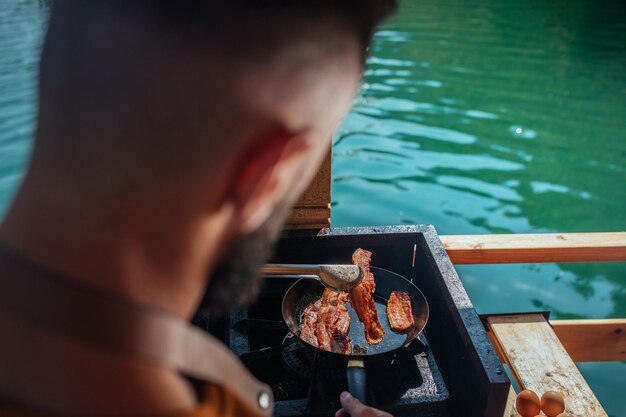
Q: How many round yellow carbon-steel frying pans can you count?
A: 0